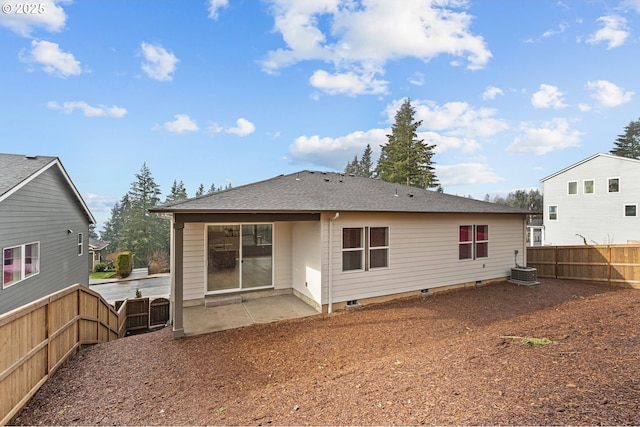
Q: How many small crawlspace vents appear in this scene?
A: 3